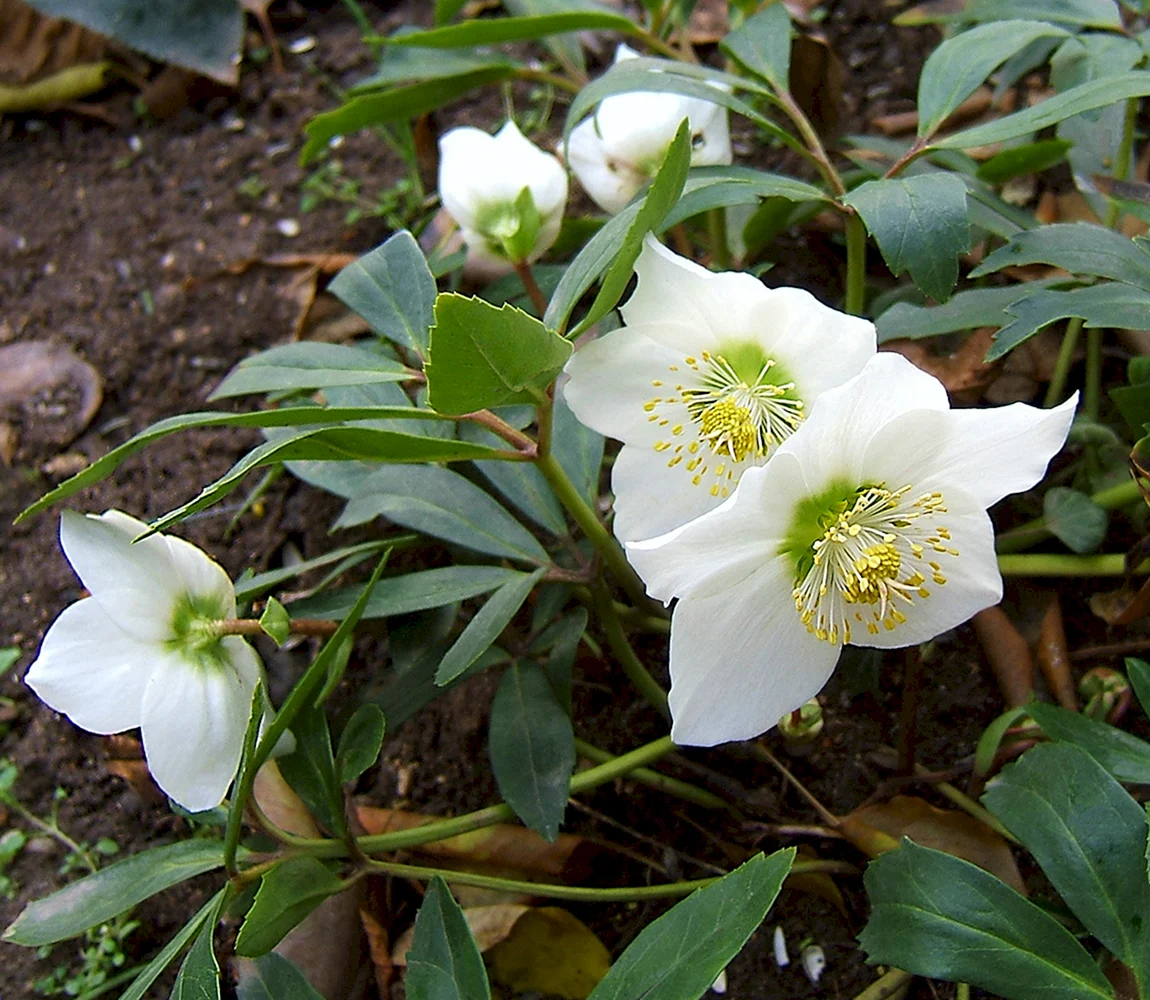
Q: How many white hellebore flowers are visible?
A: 5